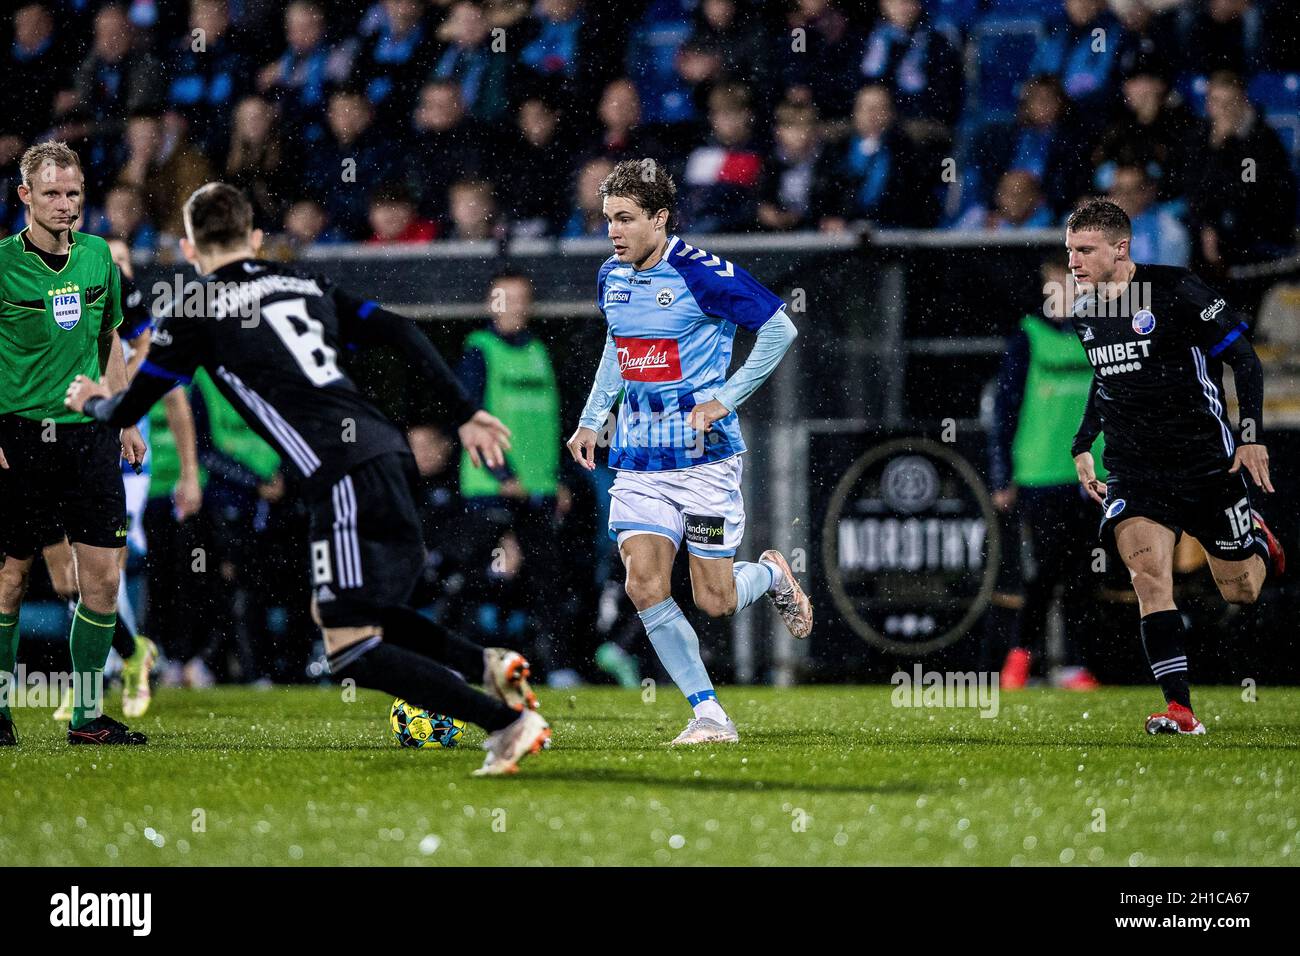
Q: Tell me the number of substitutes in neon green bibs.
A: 4